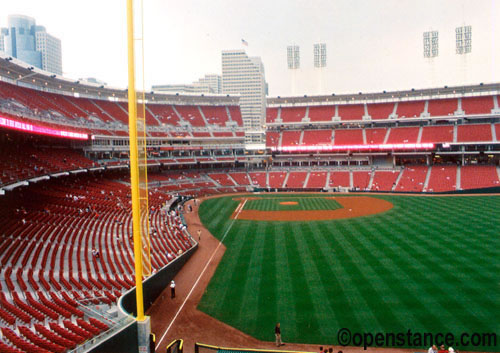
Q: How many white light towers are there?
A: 4